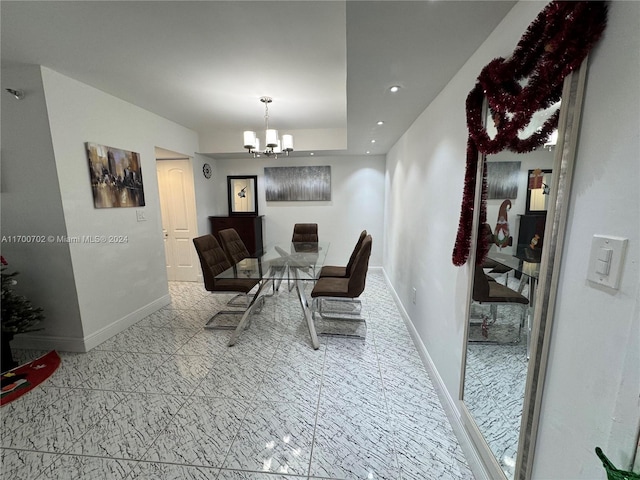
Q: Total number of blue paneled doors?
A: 0